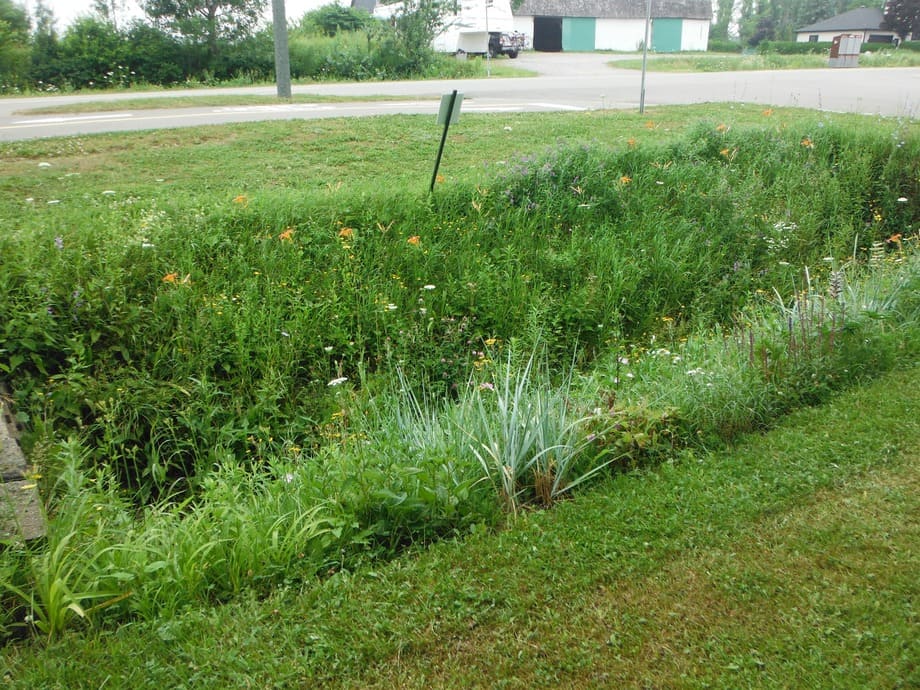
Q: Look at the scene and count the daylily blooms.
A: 14